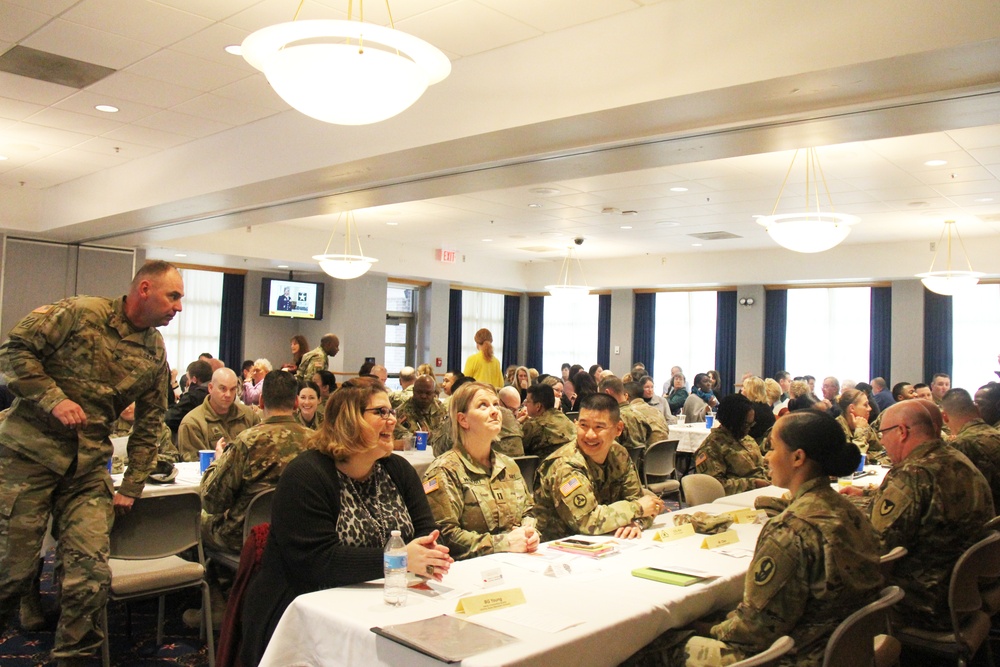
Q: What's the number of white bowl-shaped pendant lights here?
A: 5